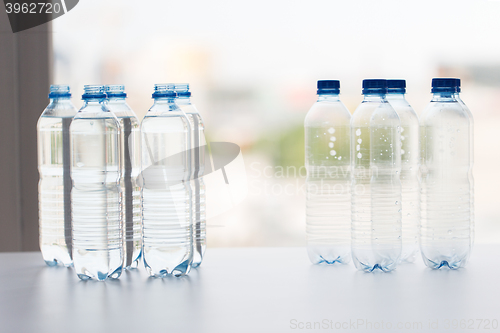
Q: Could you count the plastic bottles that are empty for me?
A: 5